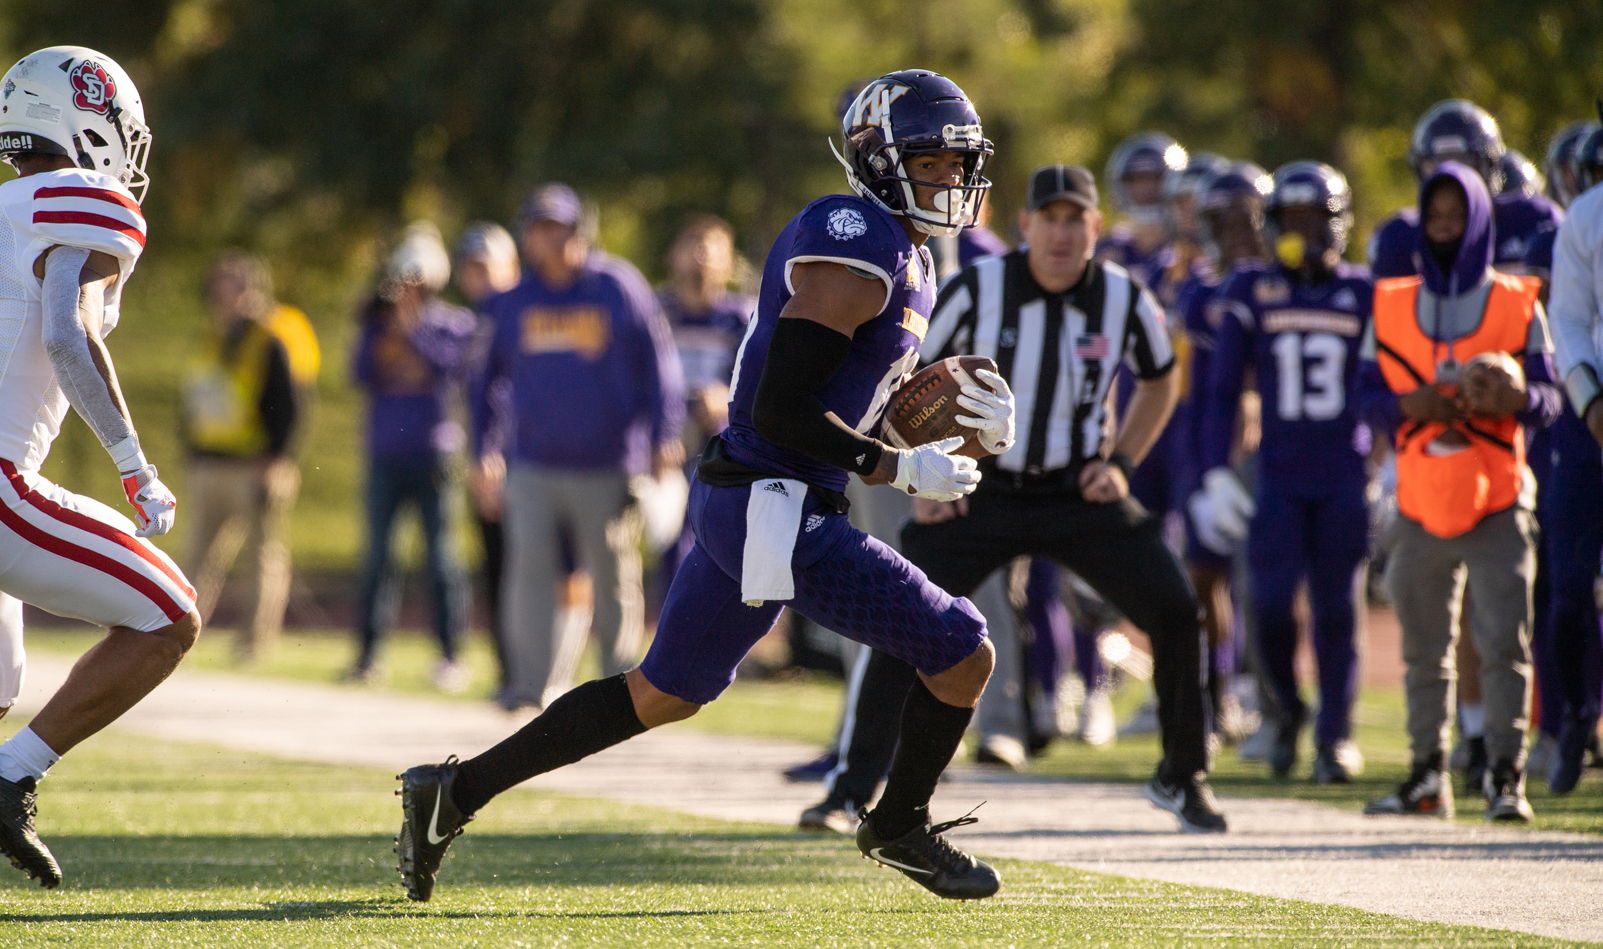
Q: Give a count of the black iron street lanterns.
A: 0